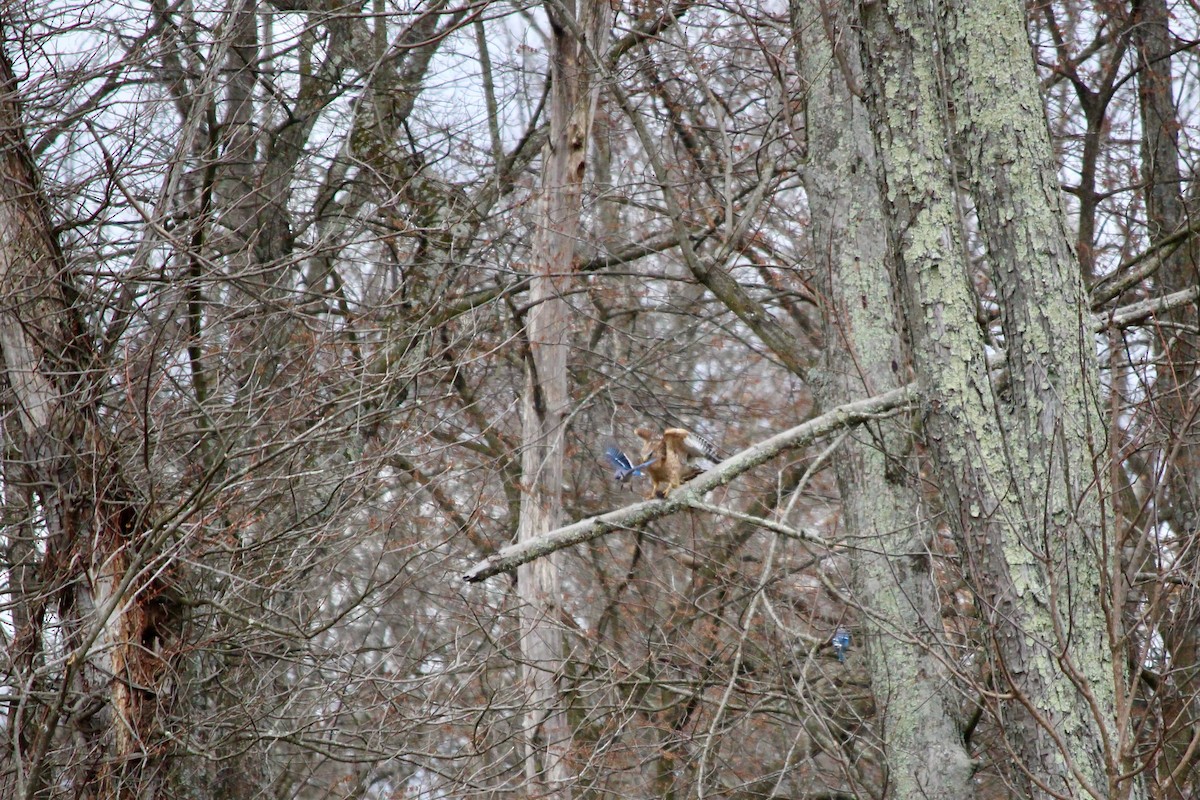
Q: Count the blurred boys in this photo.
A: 0